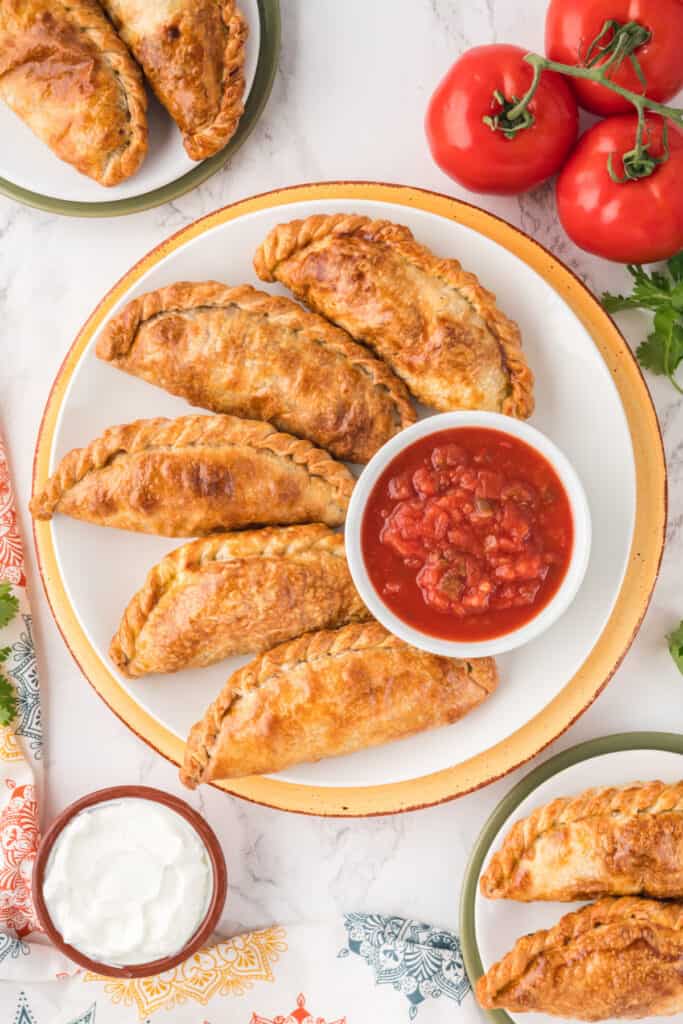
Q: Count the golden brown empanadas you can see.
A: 9